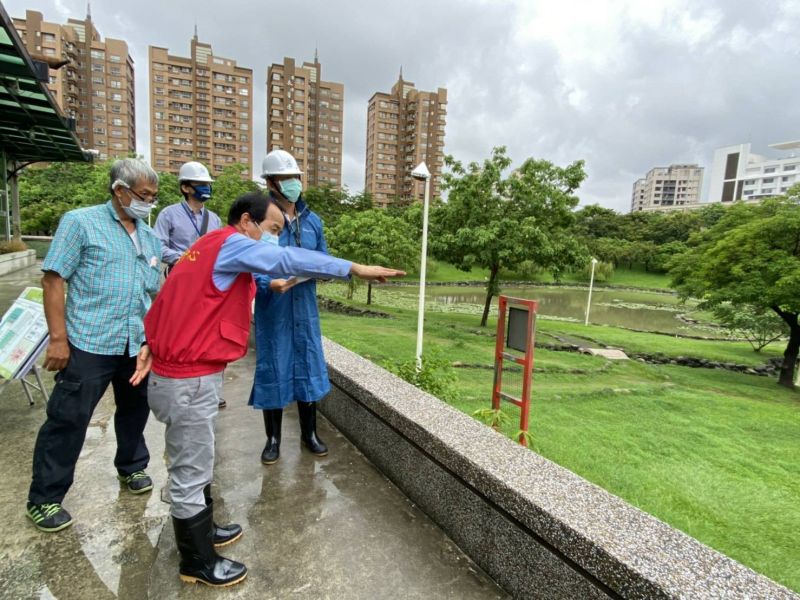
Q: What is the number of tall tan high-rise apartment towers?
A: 4